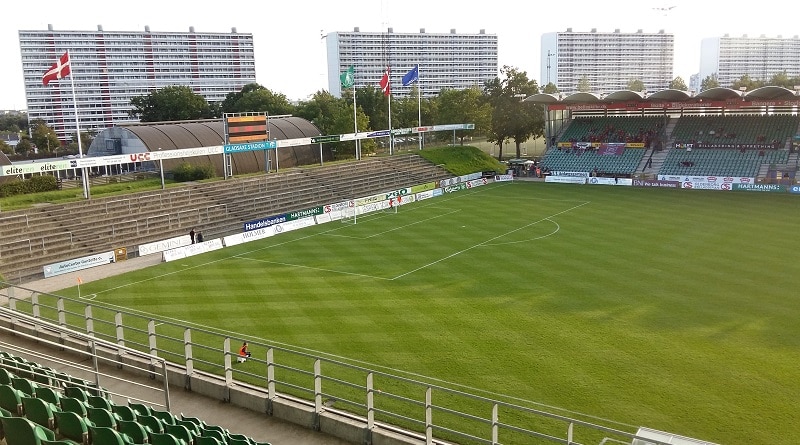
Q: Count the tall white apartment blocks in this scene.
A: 4